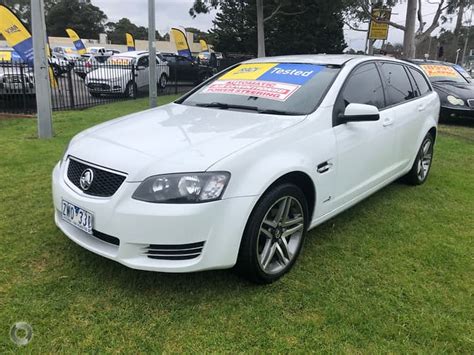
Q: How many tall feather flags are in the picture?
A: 5